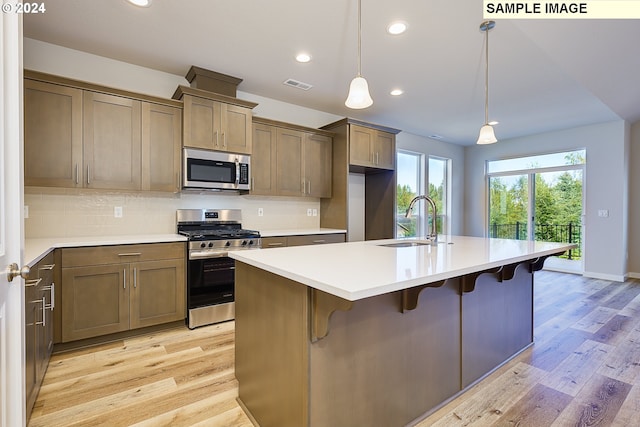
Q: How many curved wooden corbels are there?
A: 5